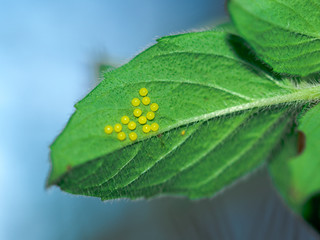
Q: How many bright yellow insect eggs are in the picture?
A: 15